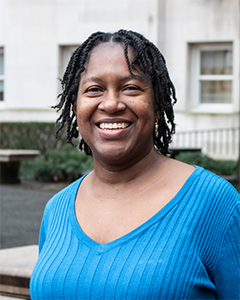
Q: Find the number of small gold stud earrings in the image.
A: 2